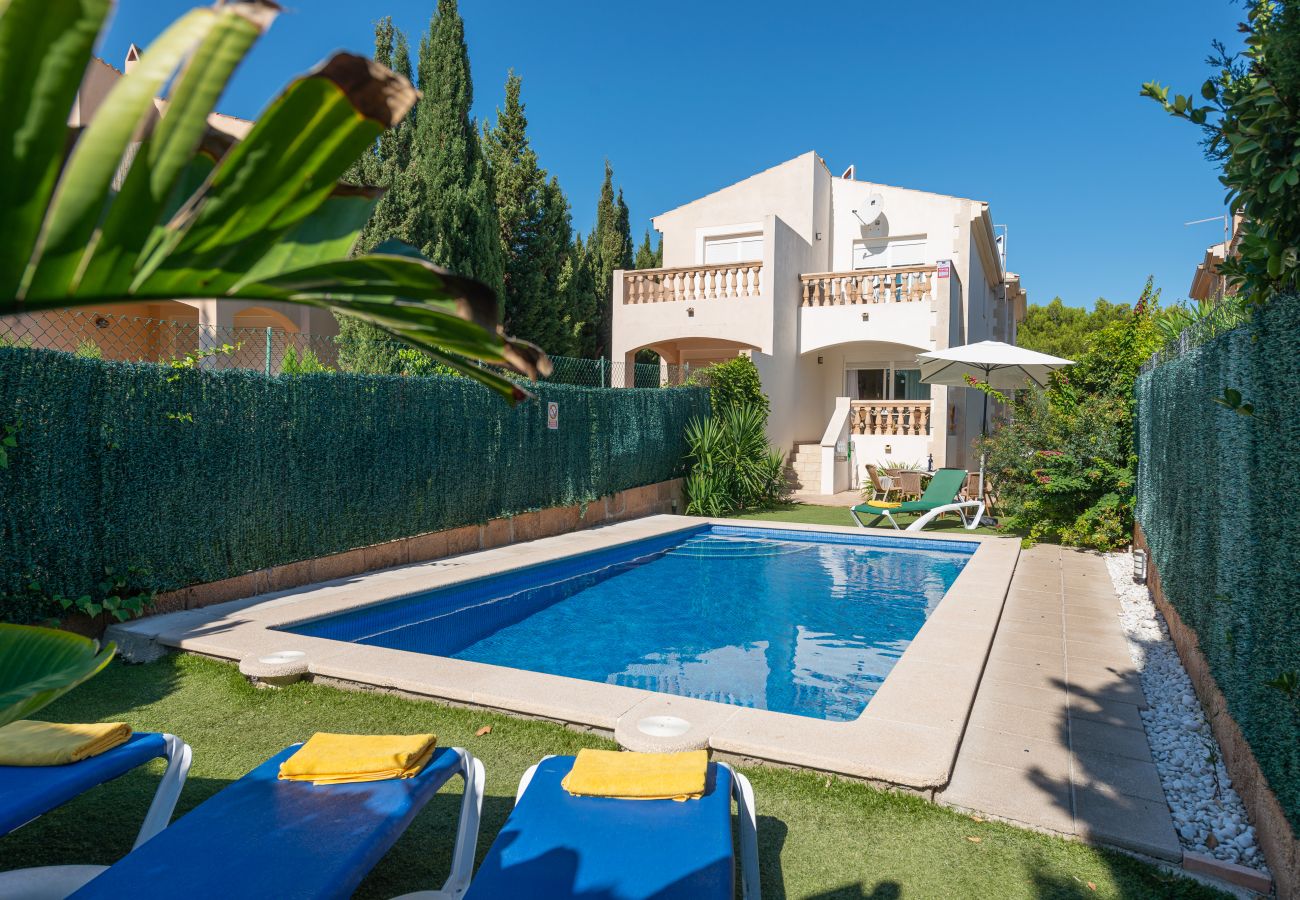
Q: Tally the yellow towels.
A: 4